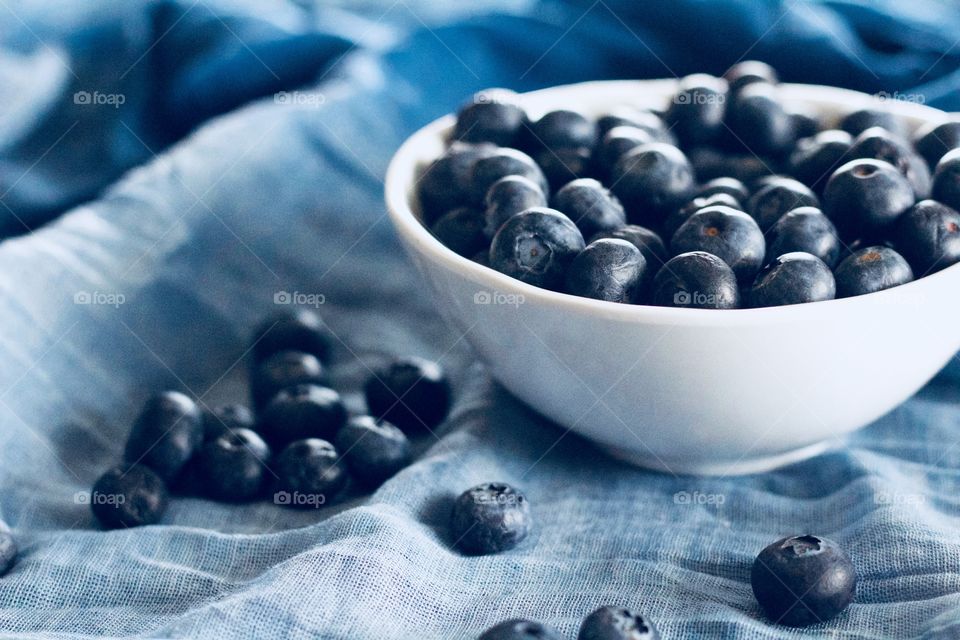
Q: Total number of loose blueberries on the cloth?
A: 15